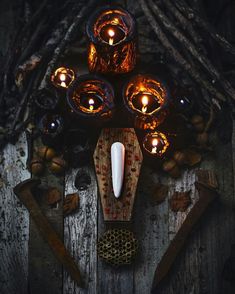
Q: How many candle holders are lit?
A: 5